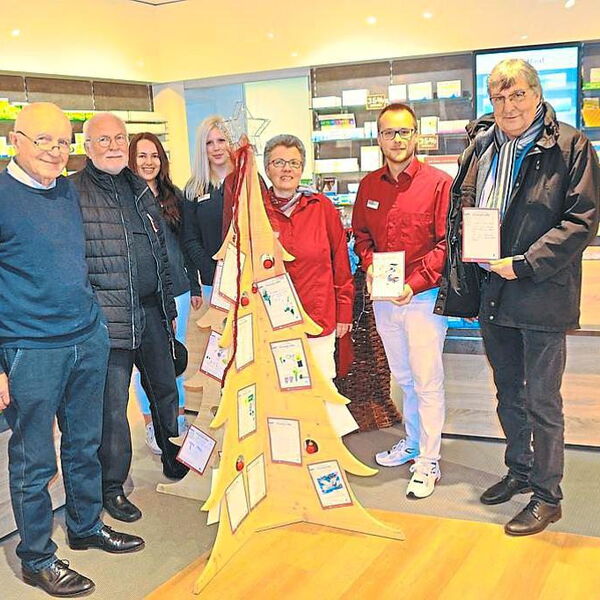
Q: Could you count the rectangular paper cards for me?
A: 14